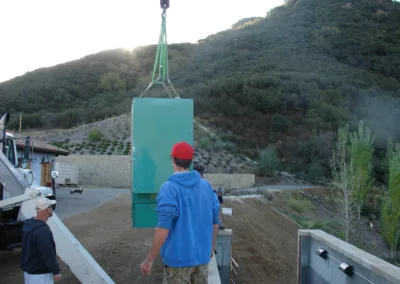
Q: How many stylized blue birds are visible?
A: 0